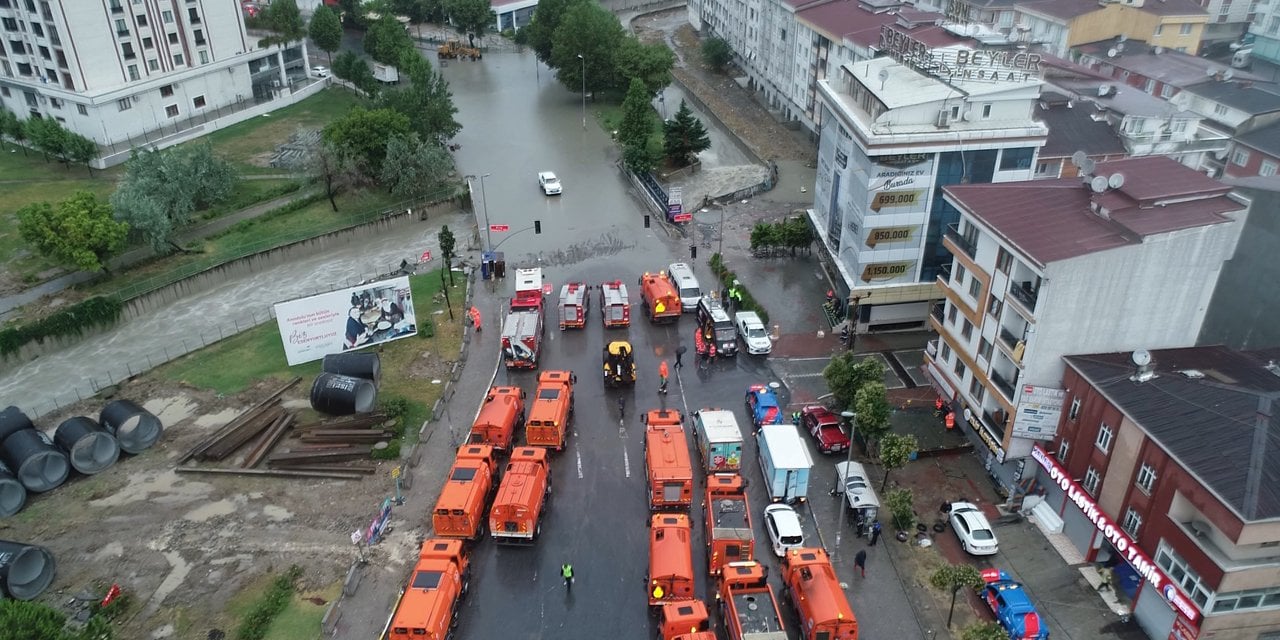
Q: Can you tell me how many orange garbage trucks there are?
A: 12